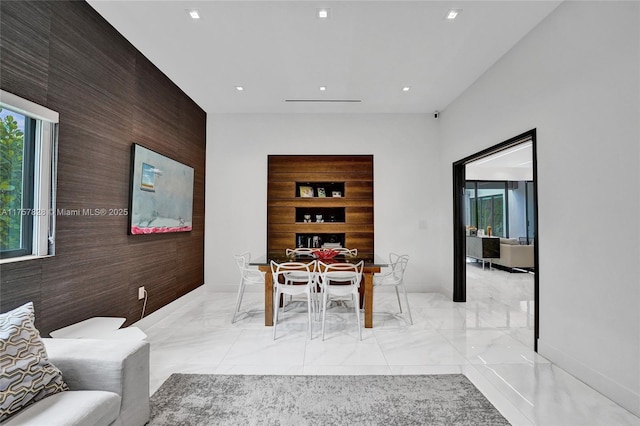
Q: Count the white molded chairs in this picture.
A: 6